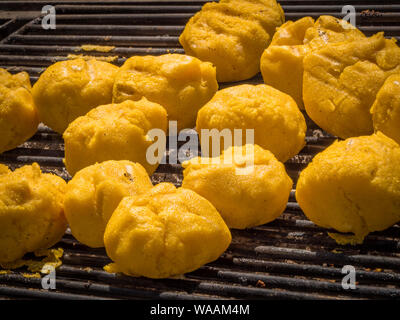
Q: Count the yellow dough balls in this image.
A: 14